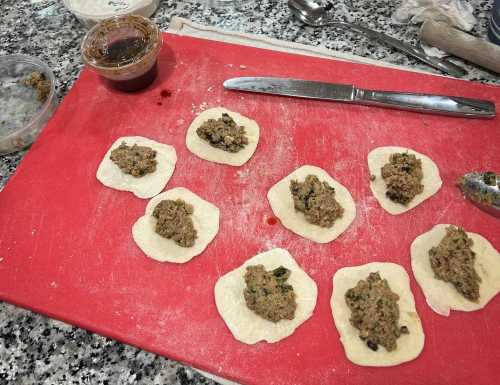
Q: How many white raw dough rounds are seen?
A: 8